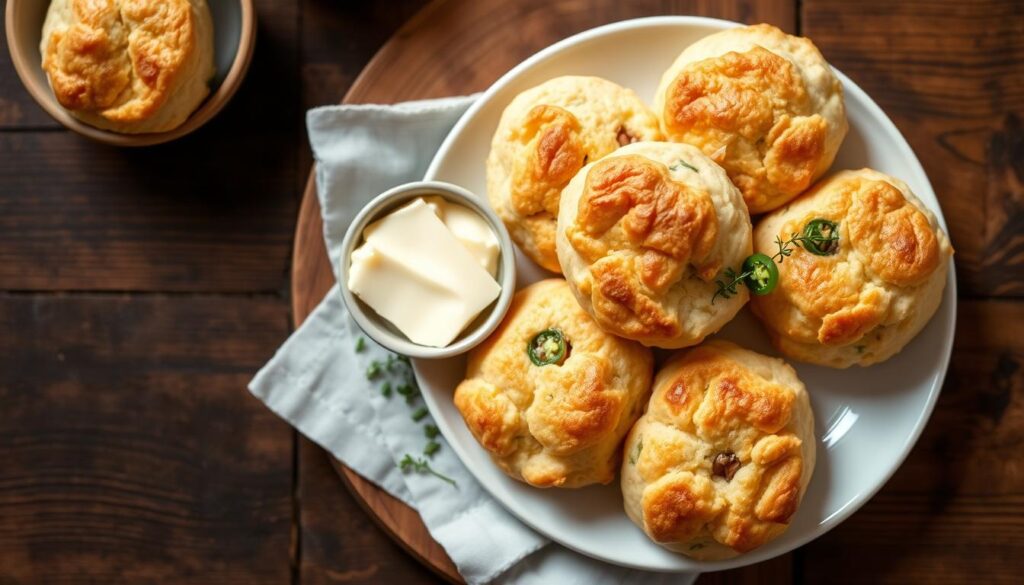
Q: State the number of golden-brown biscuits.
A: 7